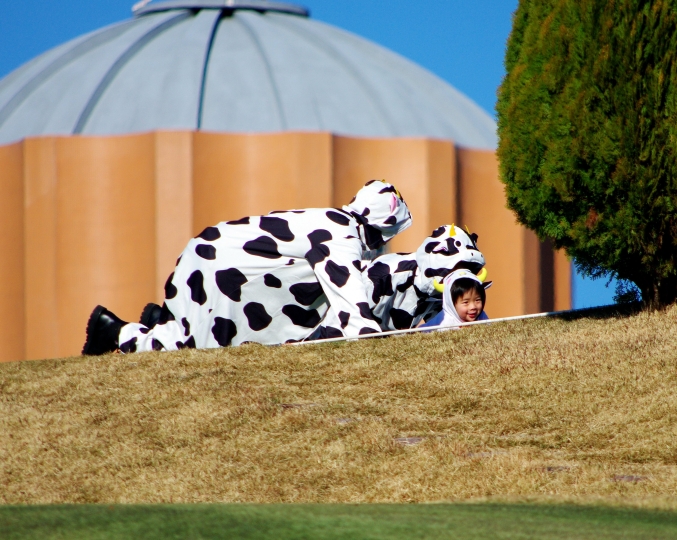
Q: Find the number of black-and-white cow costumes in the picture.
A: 2